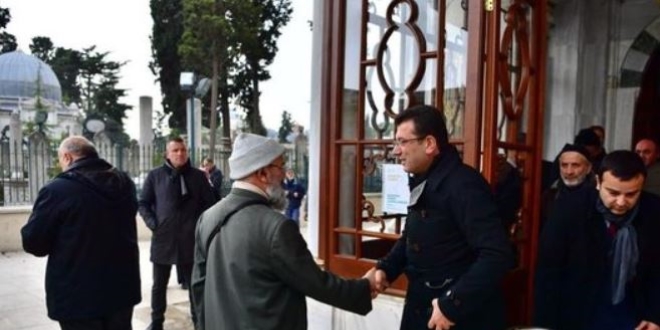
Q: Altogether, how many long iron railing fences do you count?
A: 1